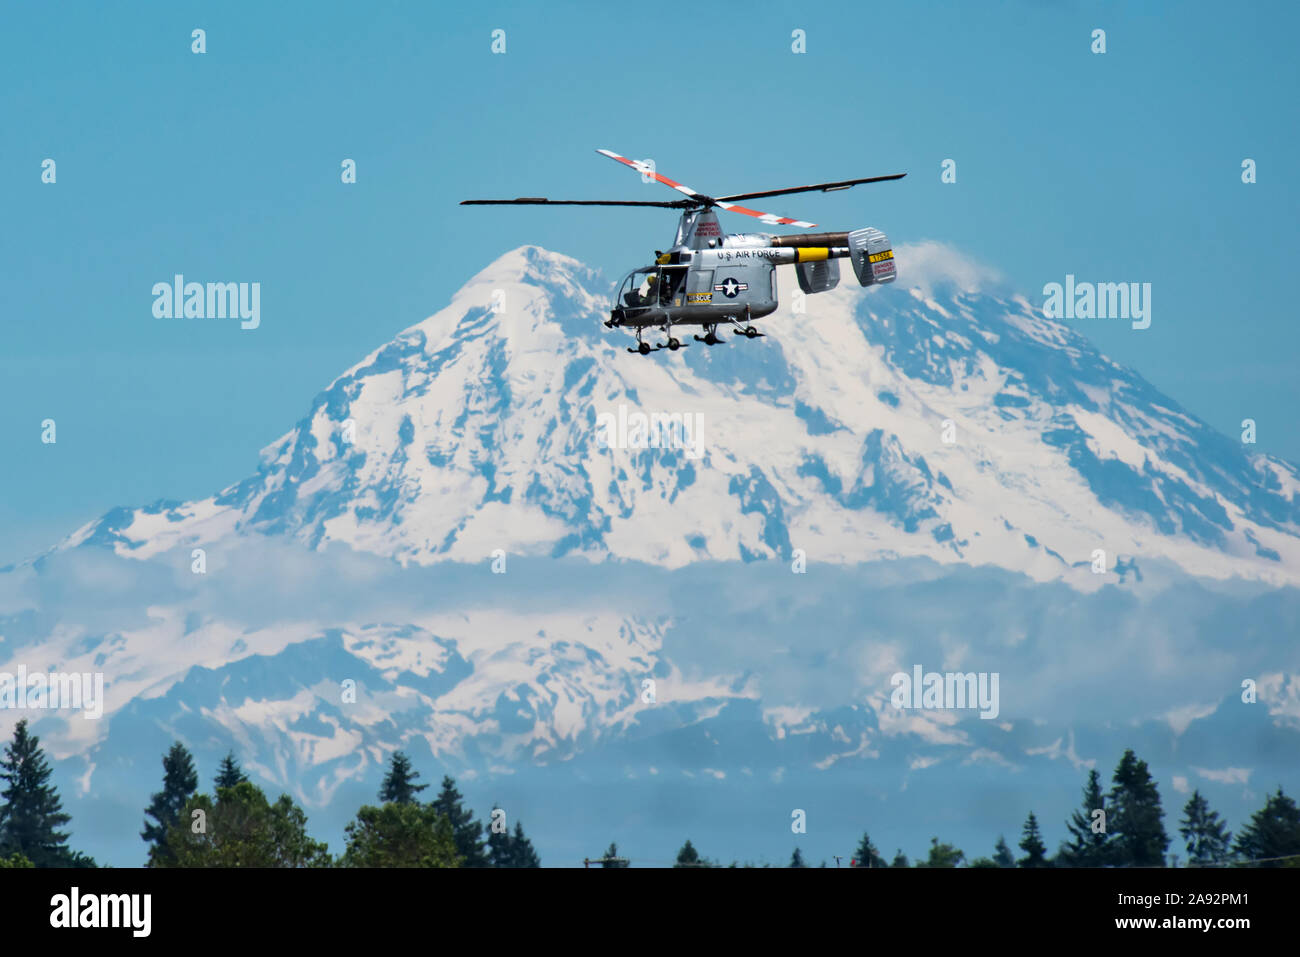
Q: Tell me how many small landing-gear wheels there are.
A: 4